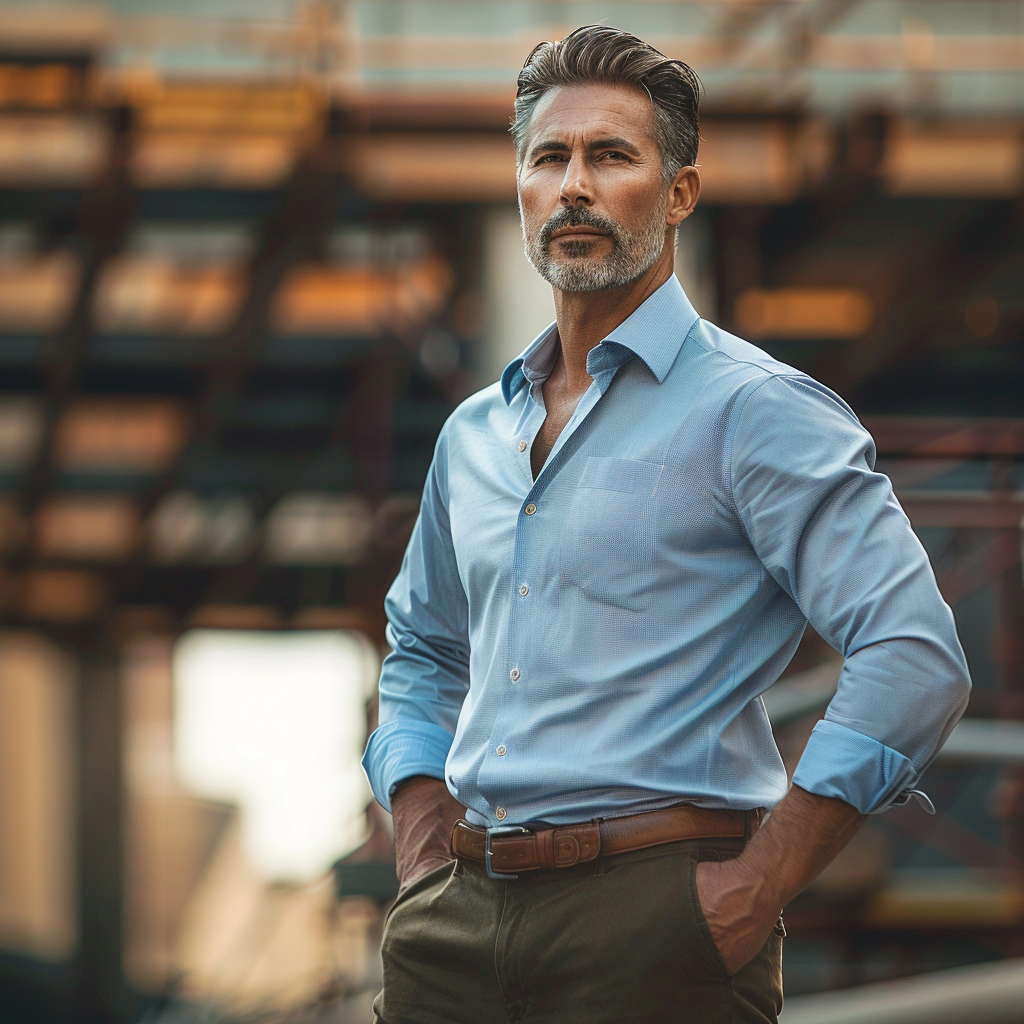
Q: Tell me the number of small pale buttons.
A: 6